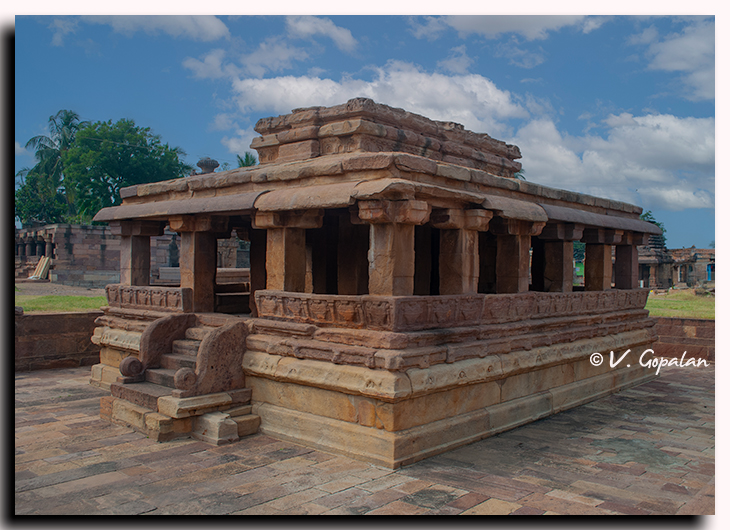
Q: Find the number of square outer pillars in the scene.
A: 9